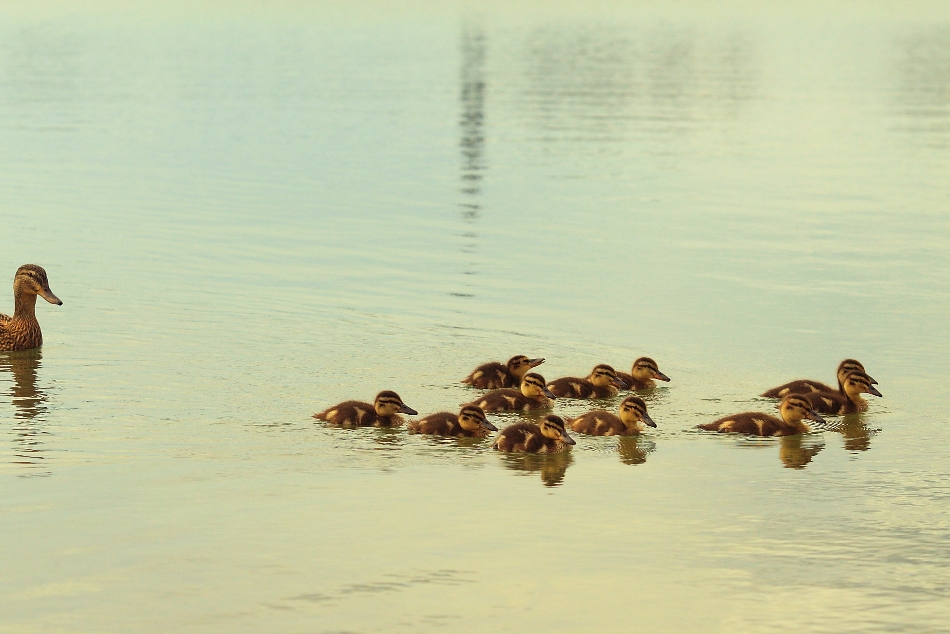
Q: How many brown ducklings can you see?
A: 11